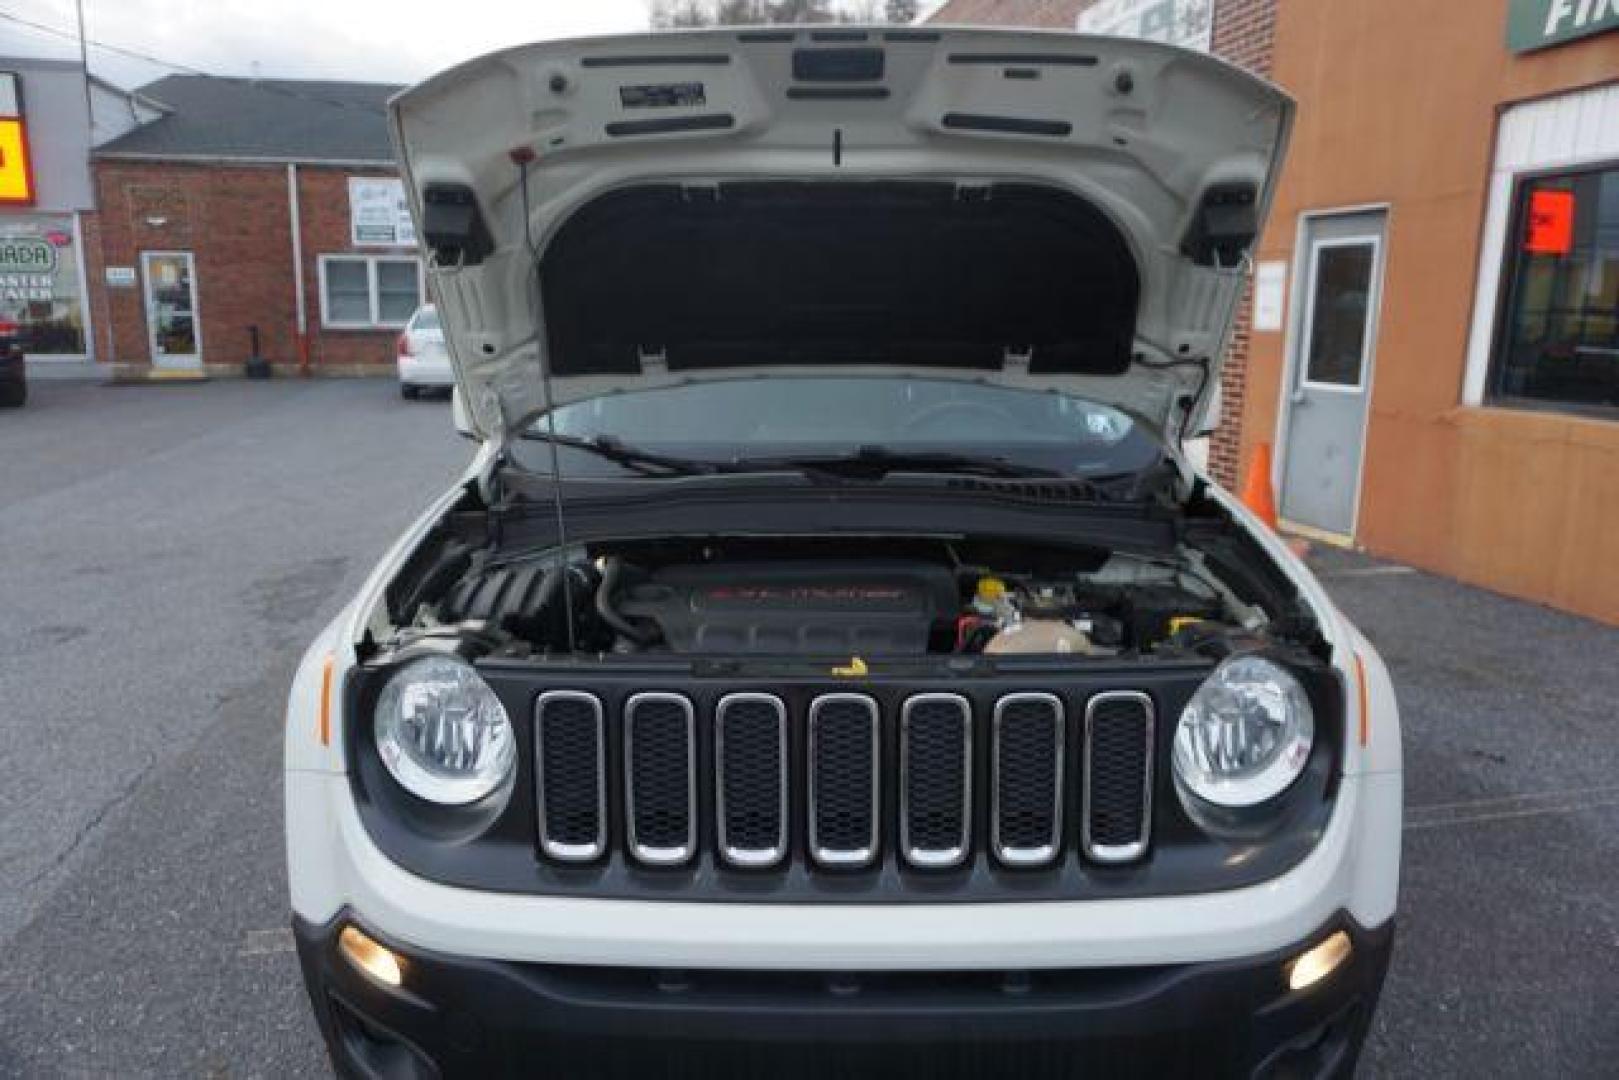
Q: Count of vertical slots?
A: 7